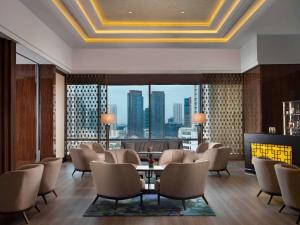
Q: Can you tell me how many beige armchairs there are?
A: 12